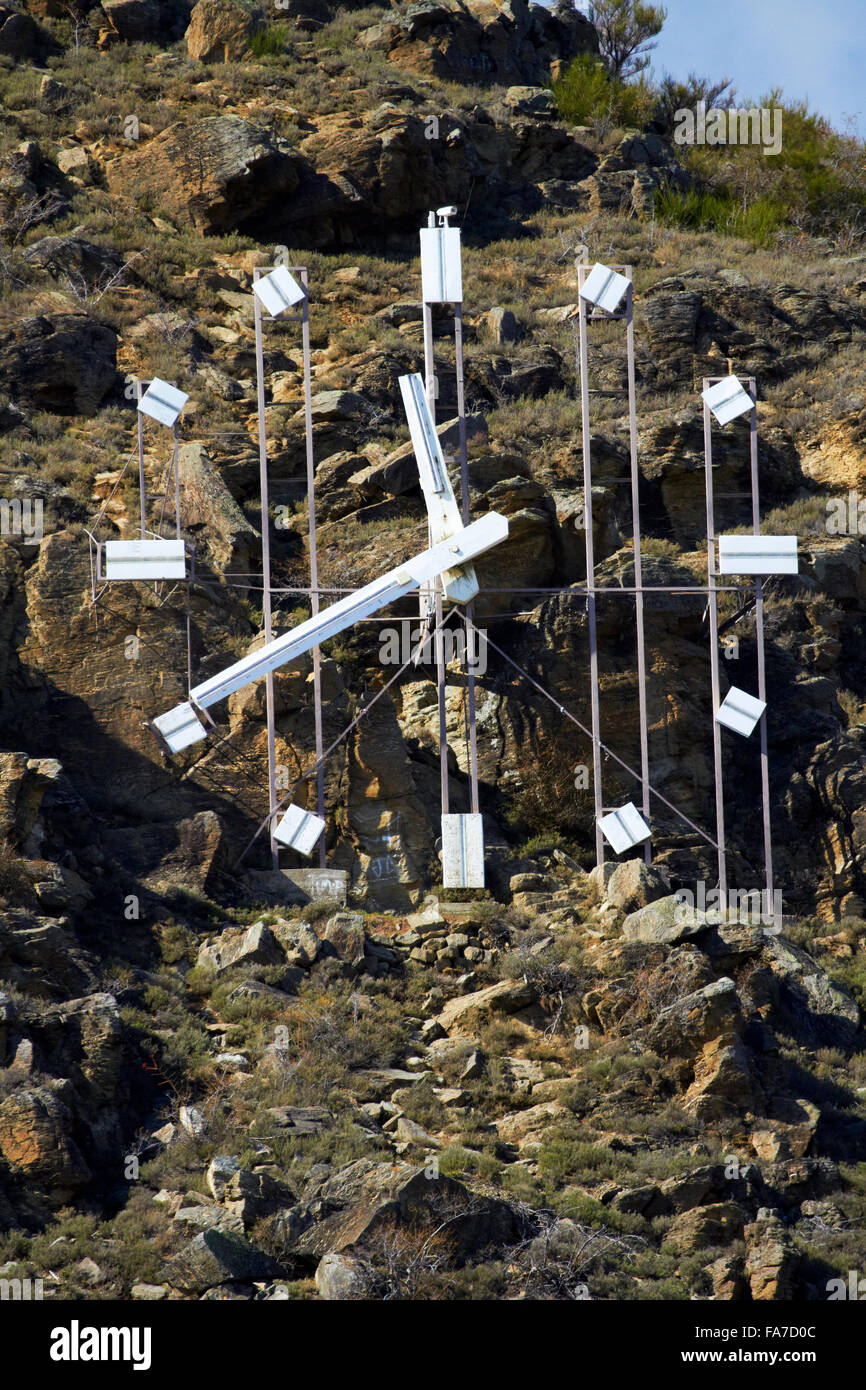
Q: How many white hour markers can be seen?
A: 12